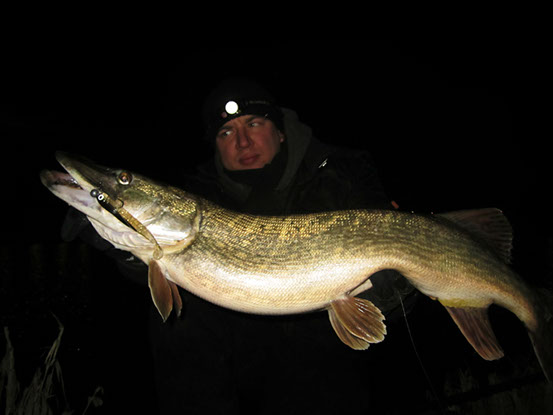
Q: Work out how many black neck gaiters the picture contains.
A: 1